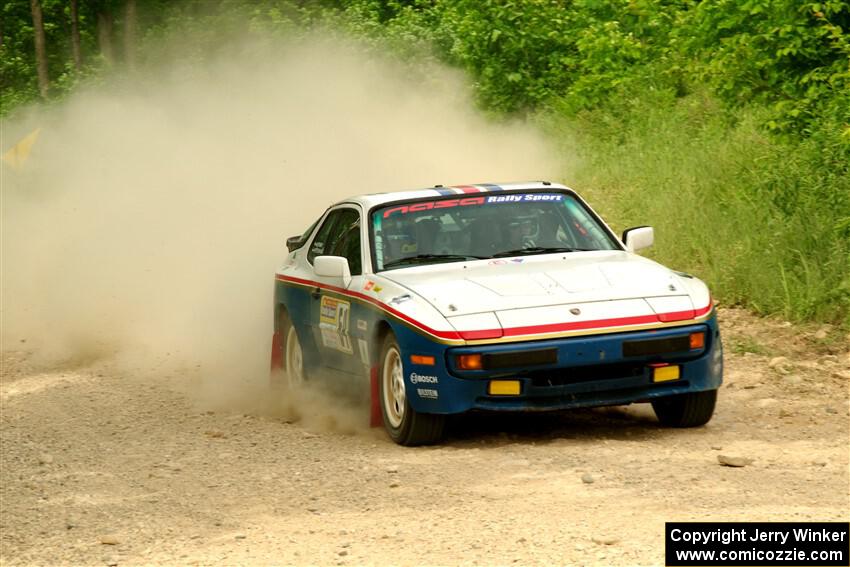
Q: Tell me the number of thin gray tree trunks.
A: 4